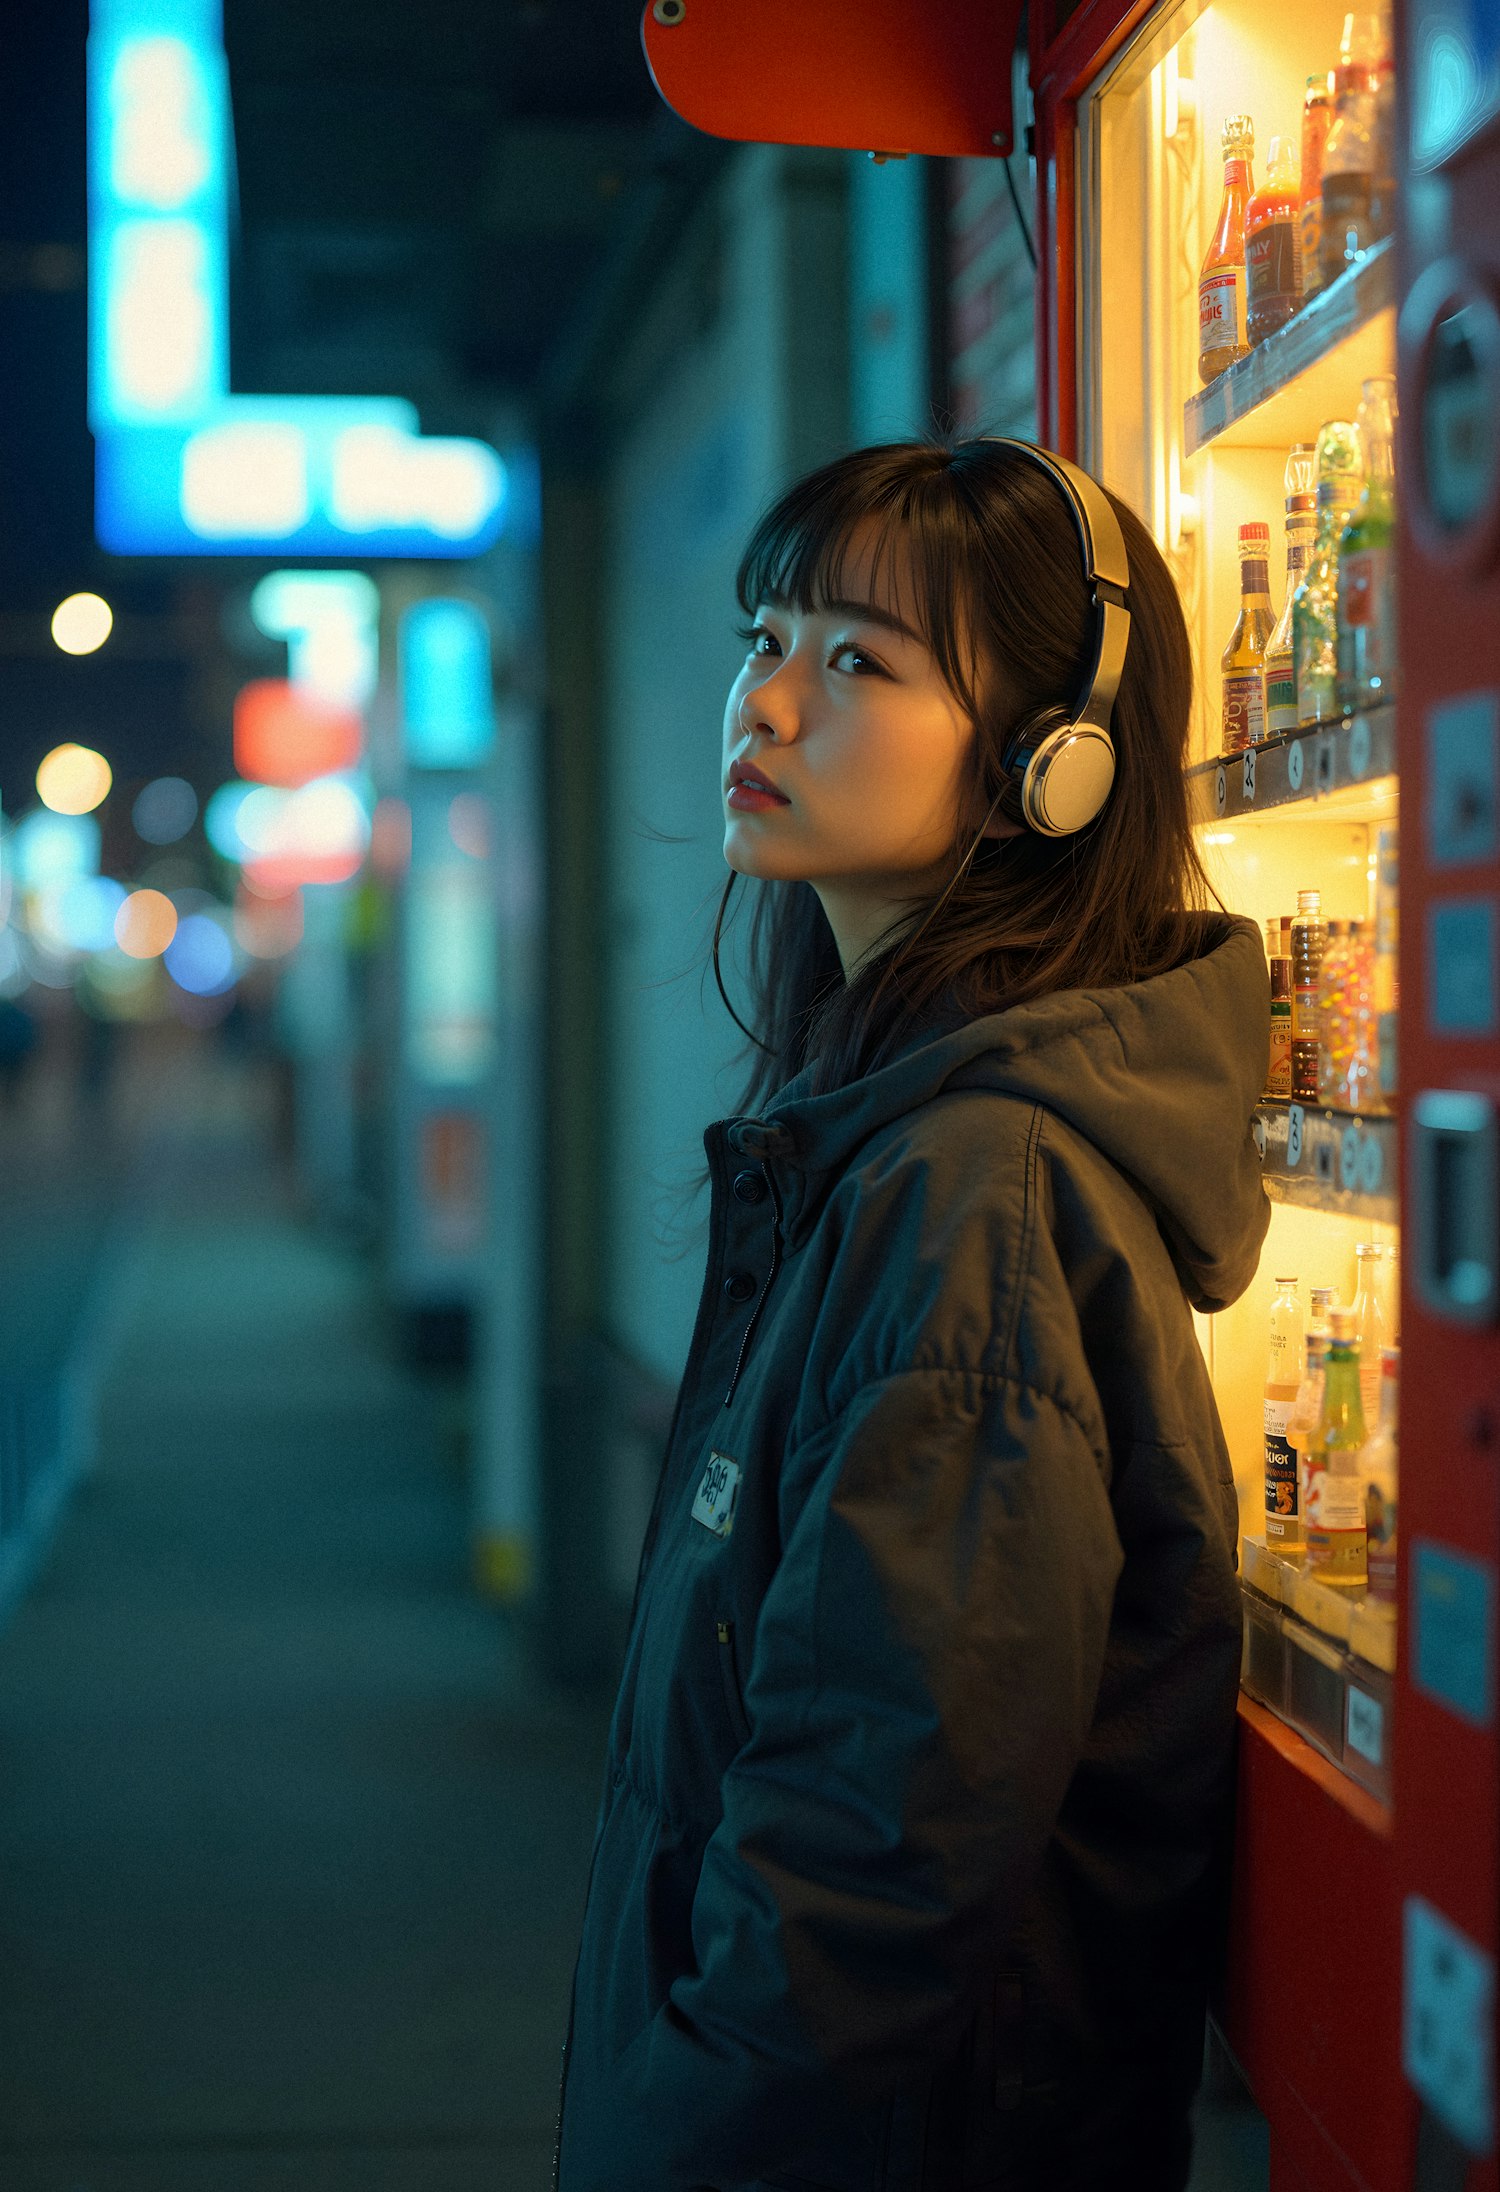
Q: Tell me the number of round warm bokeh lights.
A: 3